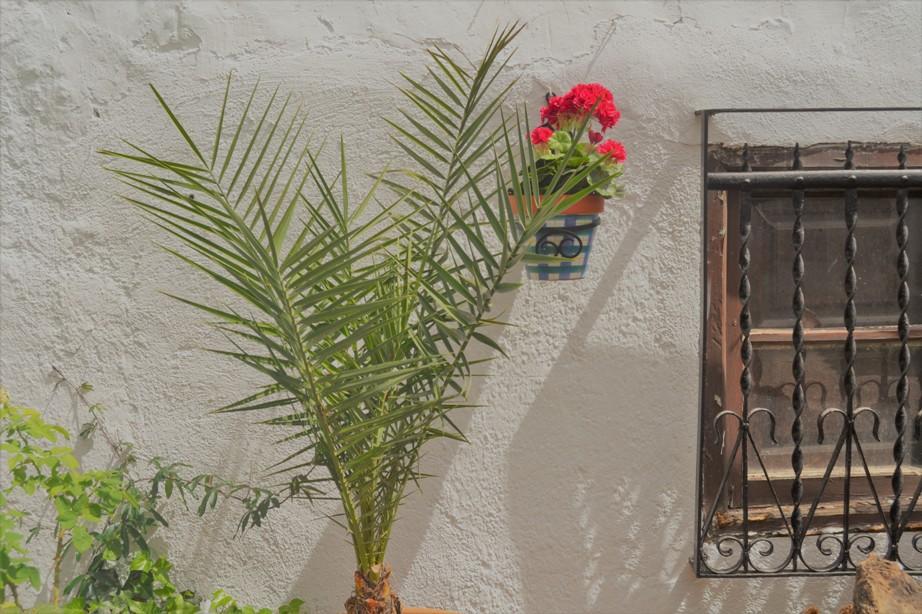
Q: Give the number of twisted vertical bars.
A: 4